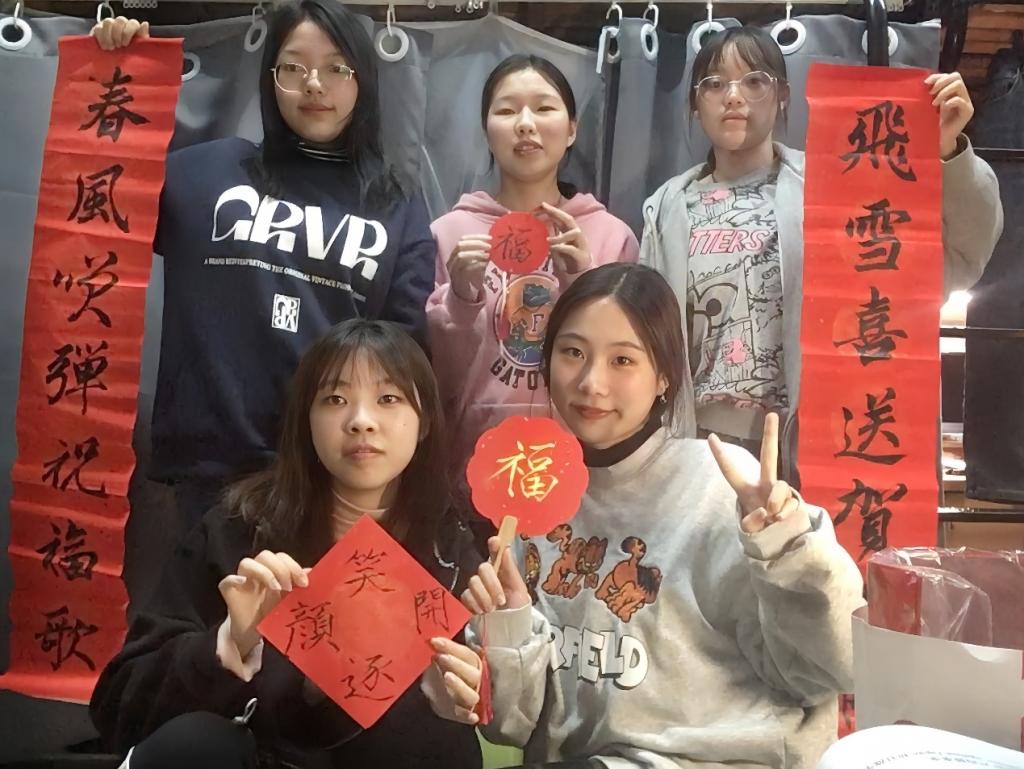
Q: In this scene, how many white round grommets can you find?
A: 9